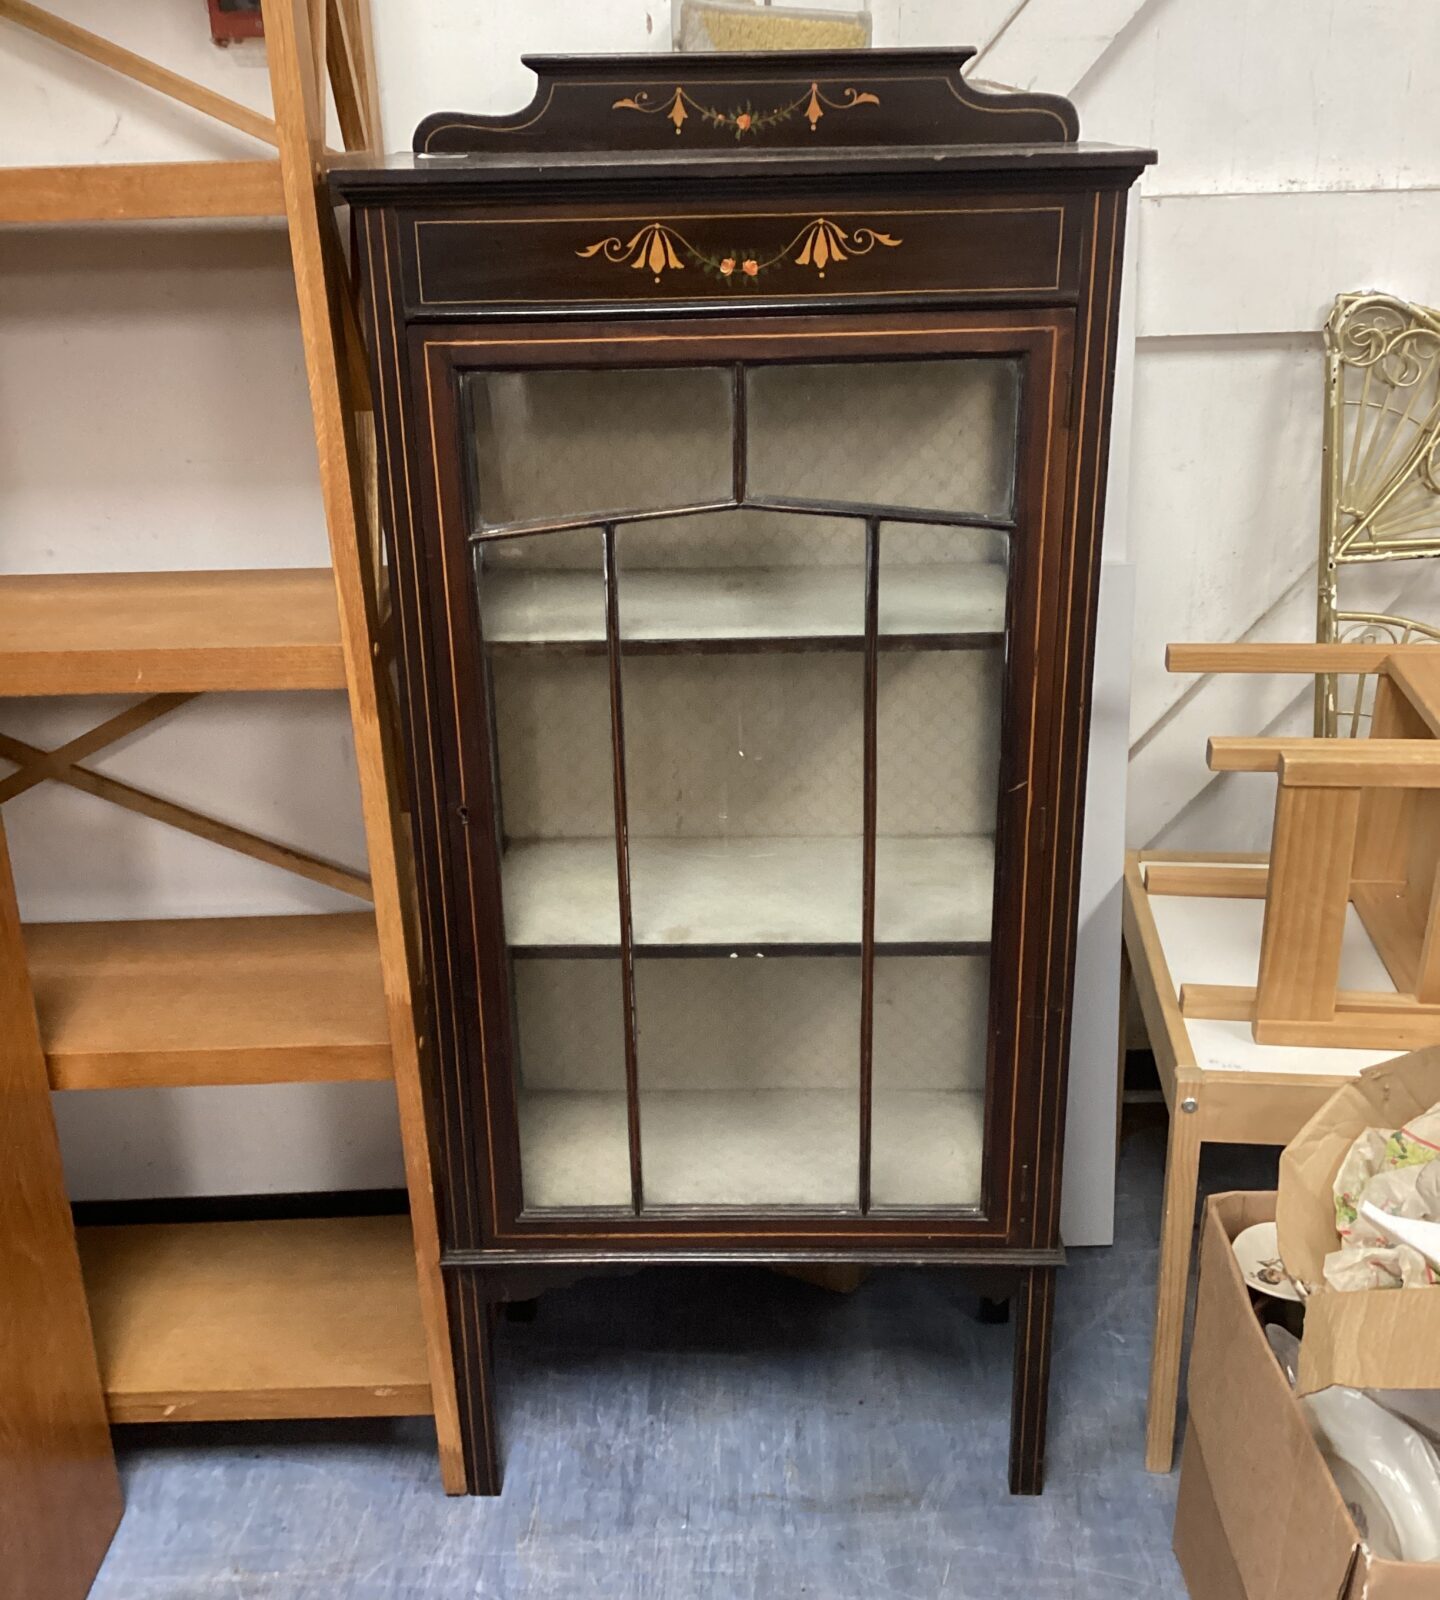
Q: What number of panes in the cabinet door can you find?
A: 5